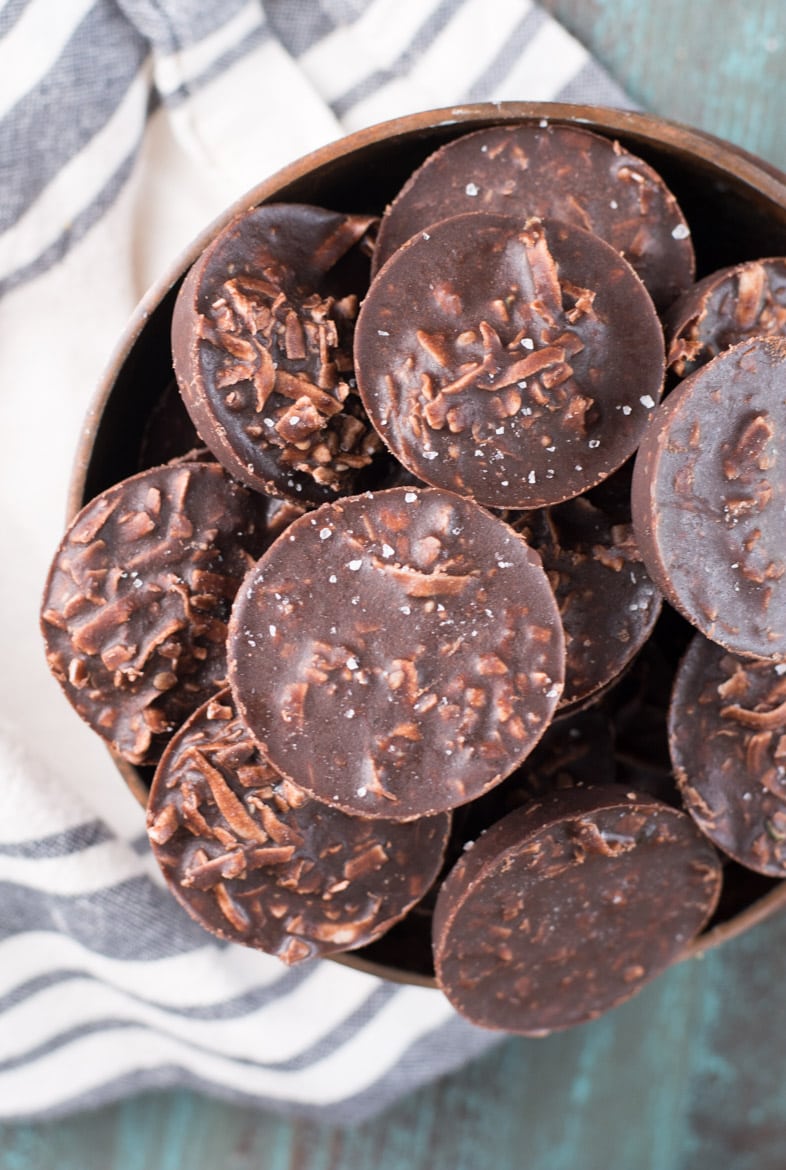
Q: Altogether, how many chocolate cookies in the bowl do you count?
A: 11